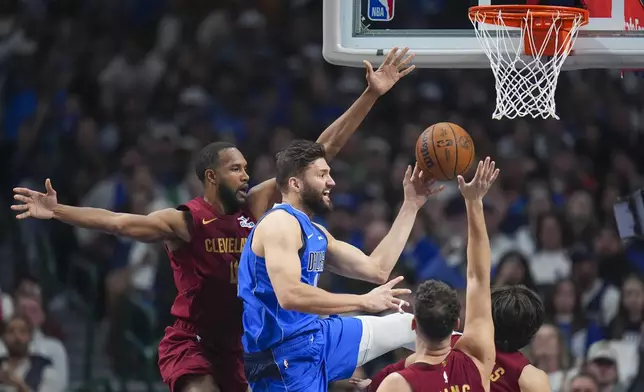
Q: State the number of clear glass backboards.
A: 1